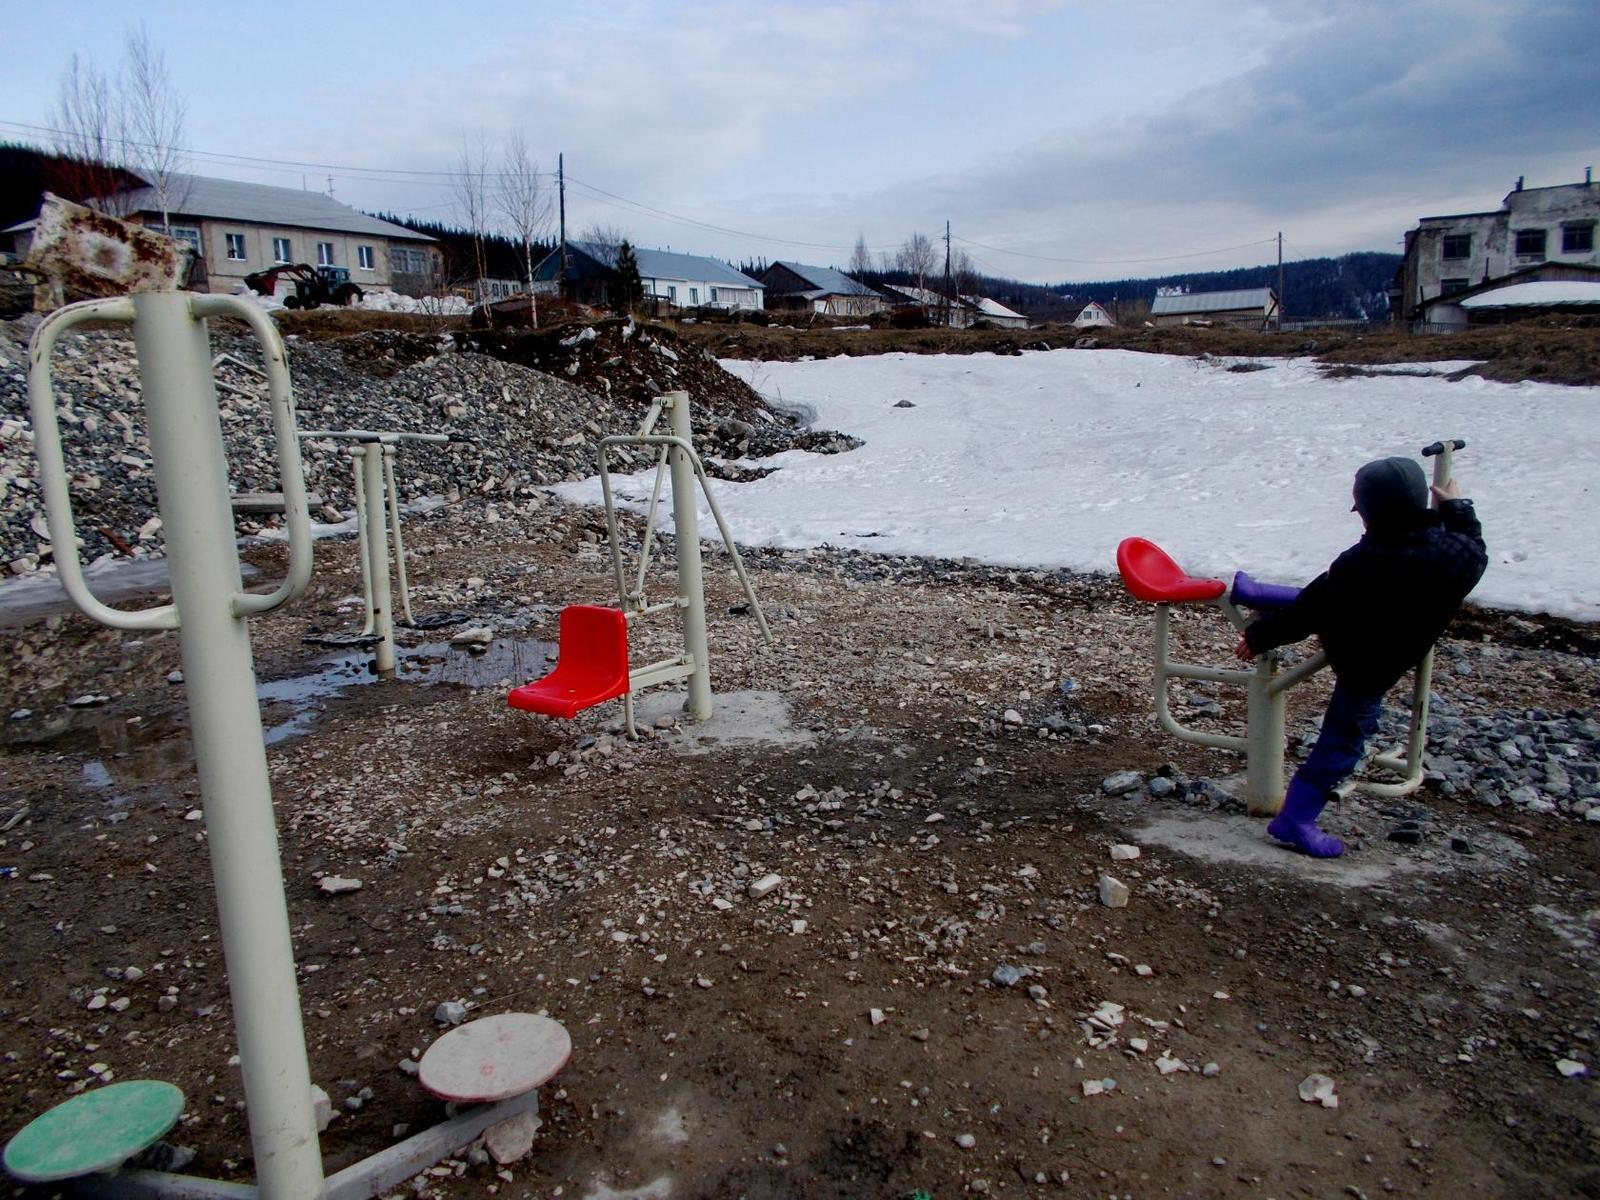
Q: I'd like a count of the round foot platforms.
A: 2